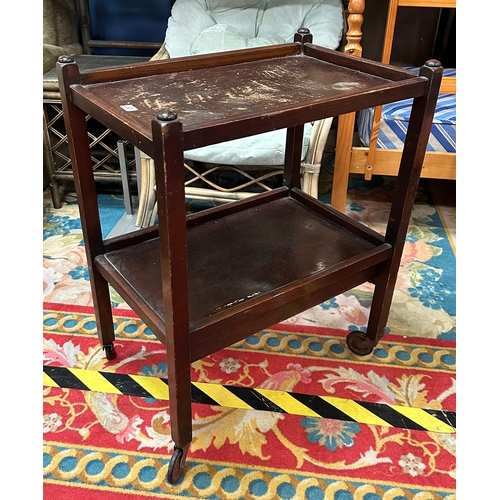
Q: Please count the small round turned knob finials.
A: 4